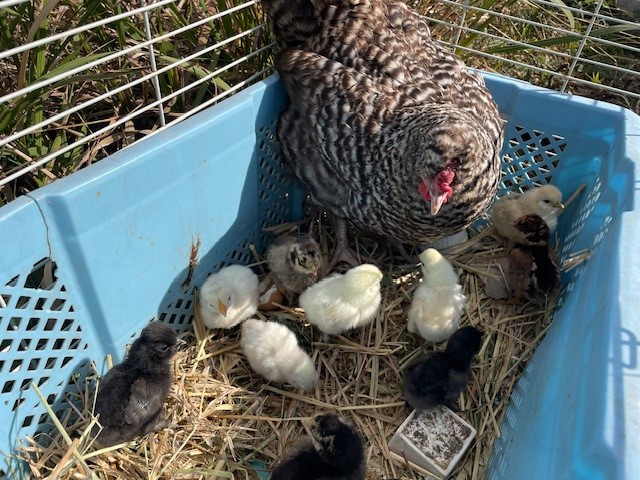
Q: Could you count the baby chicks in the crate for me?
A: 10